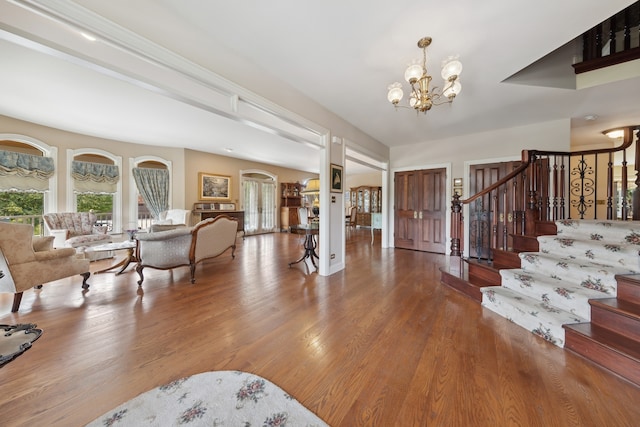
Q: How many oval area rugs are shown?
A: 1